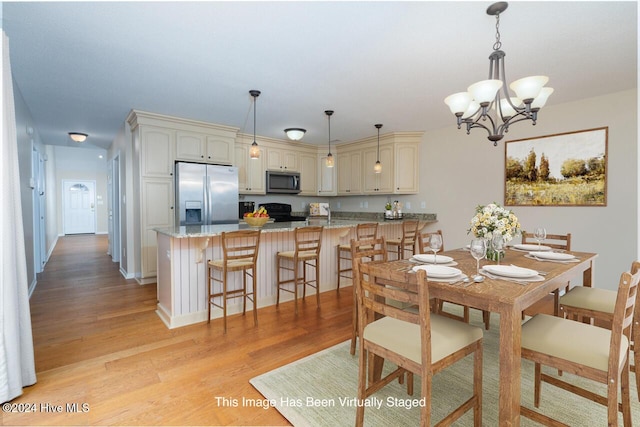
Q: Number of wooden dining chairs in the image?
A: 6